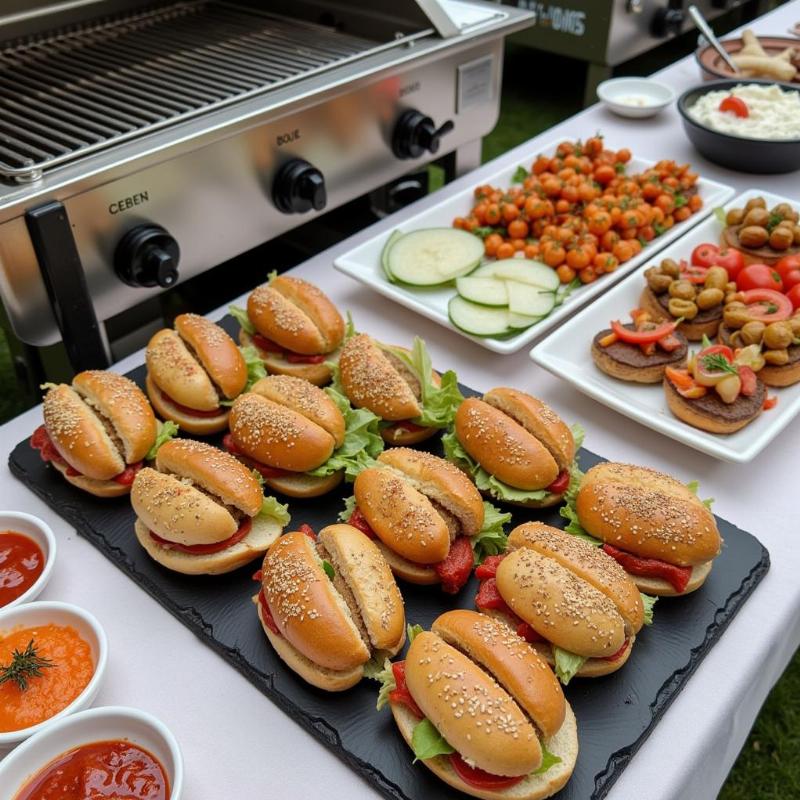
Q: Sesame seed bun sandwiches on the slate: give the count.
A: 12